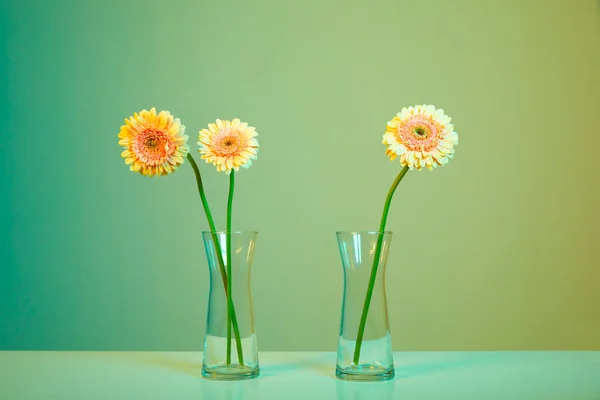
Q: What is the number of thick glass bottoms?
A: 2